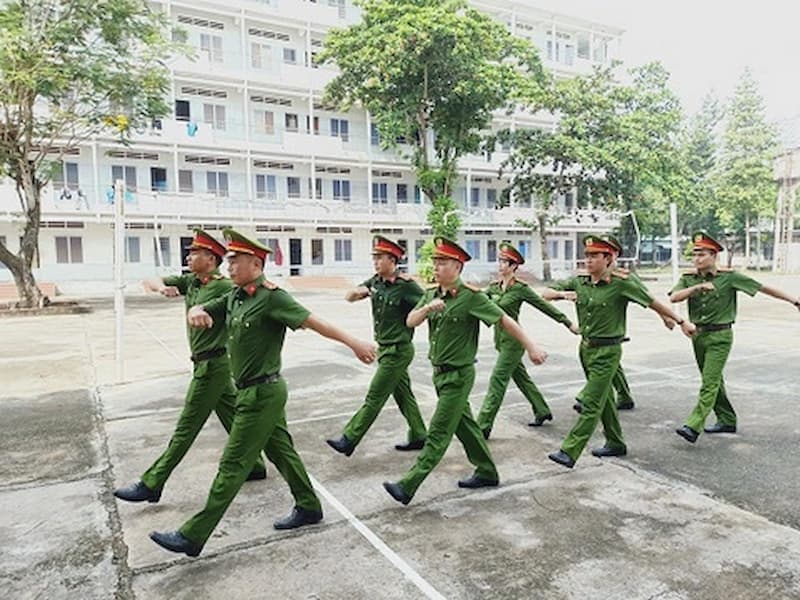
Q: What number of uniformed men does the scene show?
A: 8